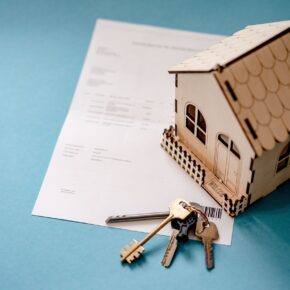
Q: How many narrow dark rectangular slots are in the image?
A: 2